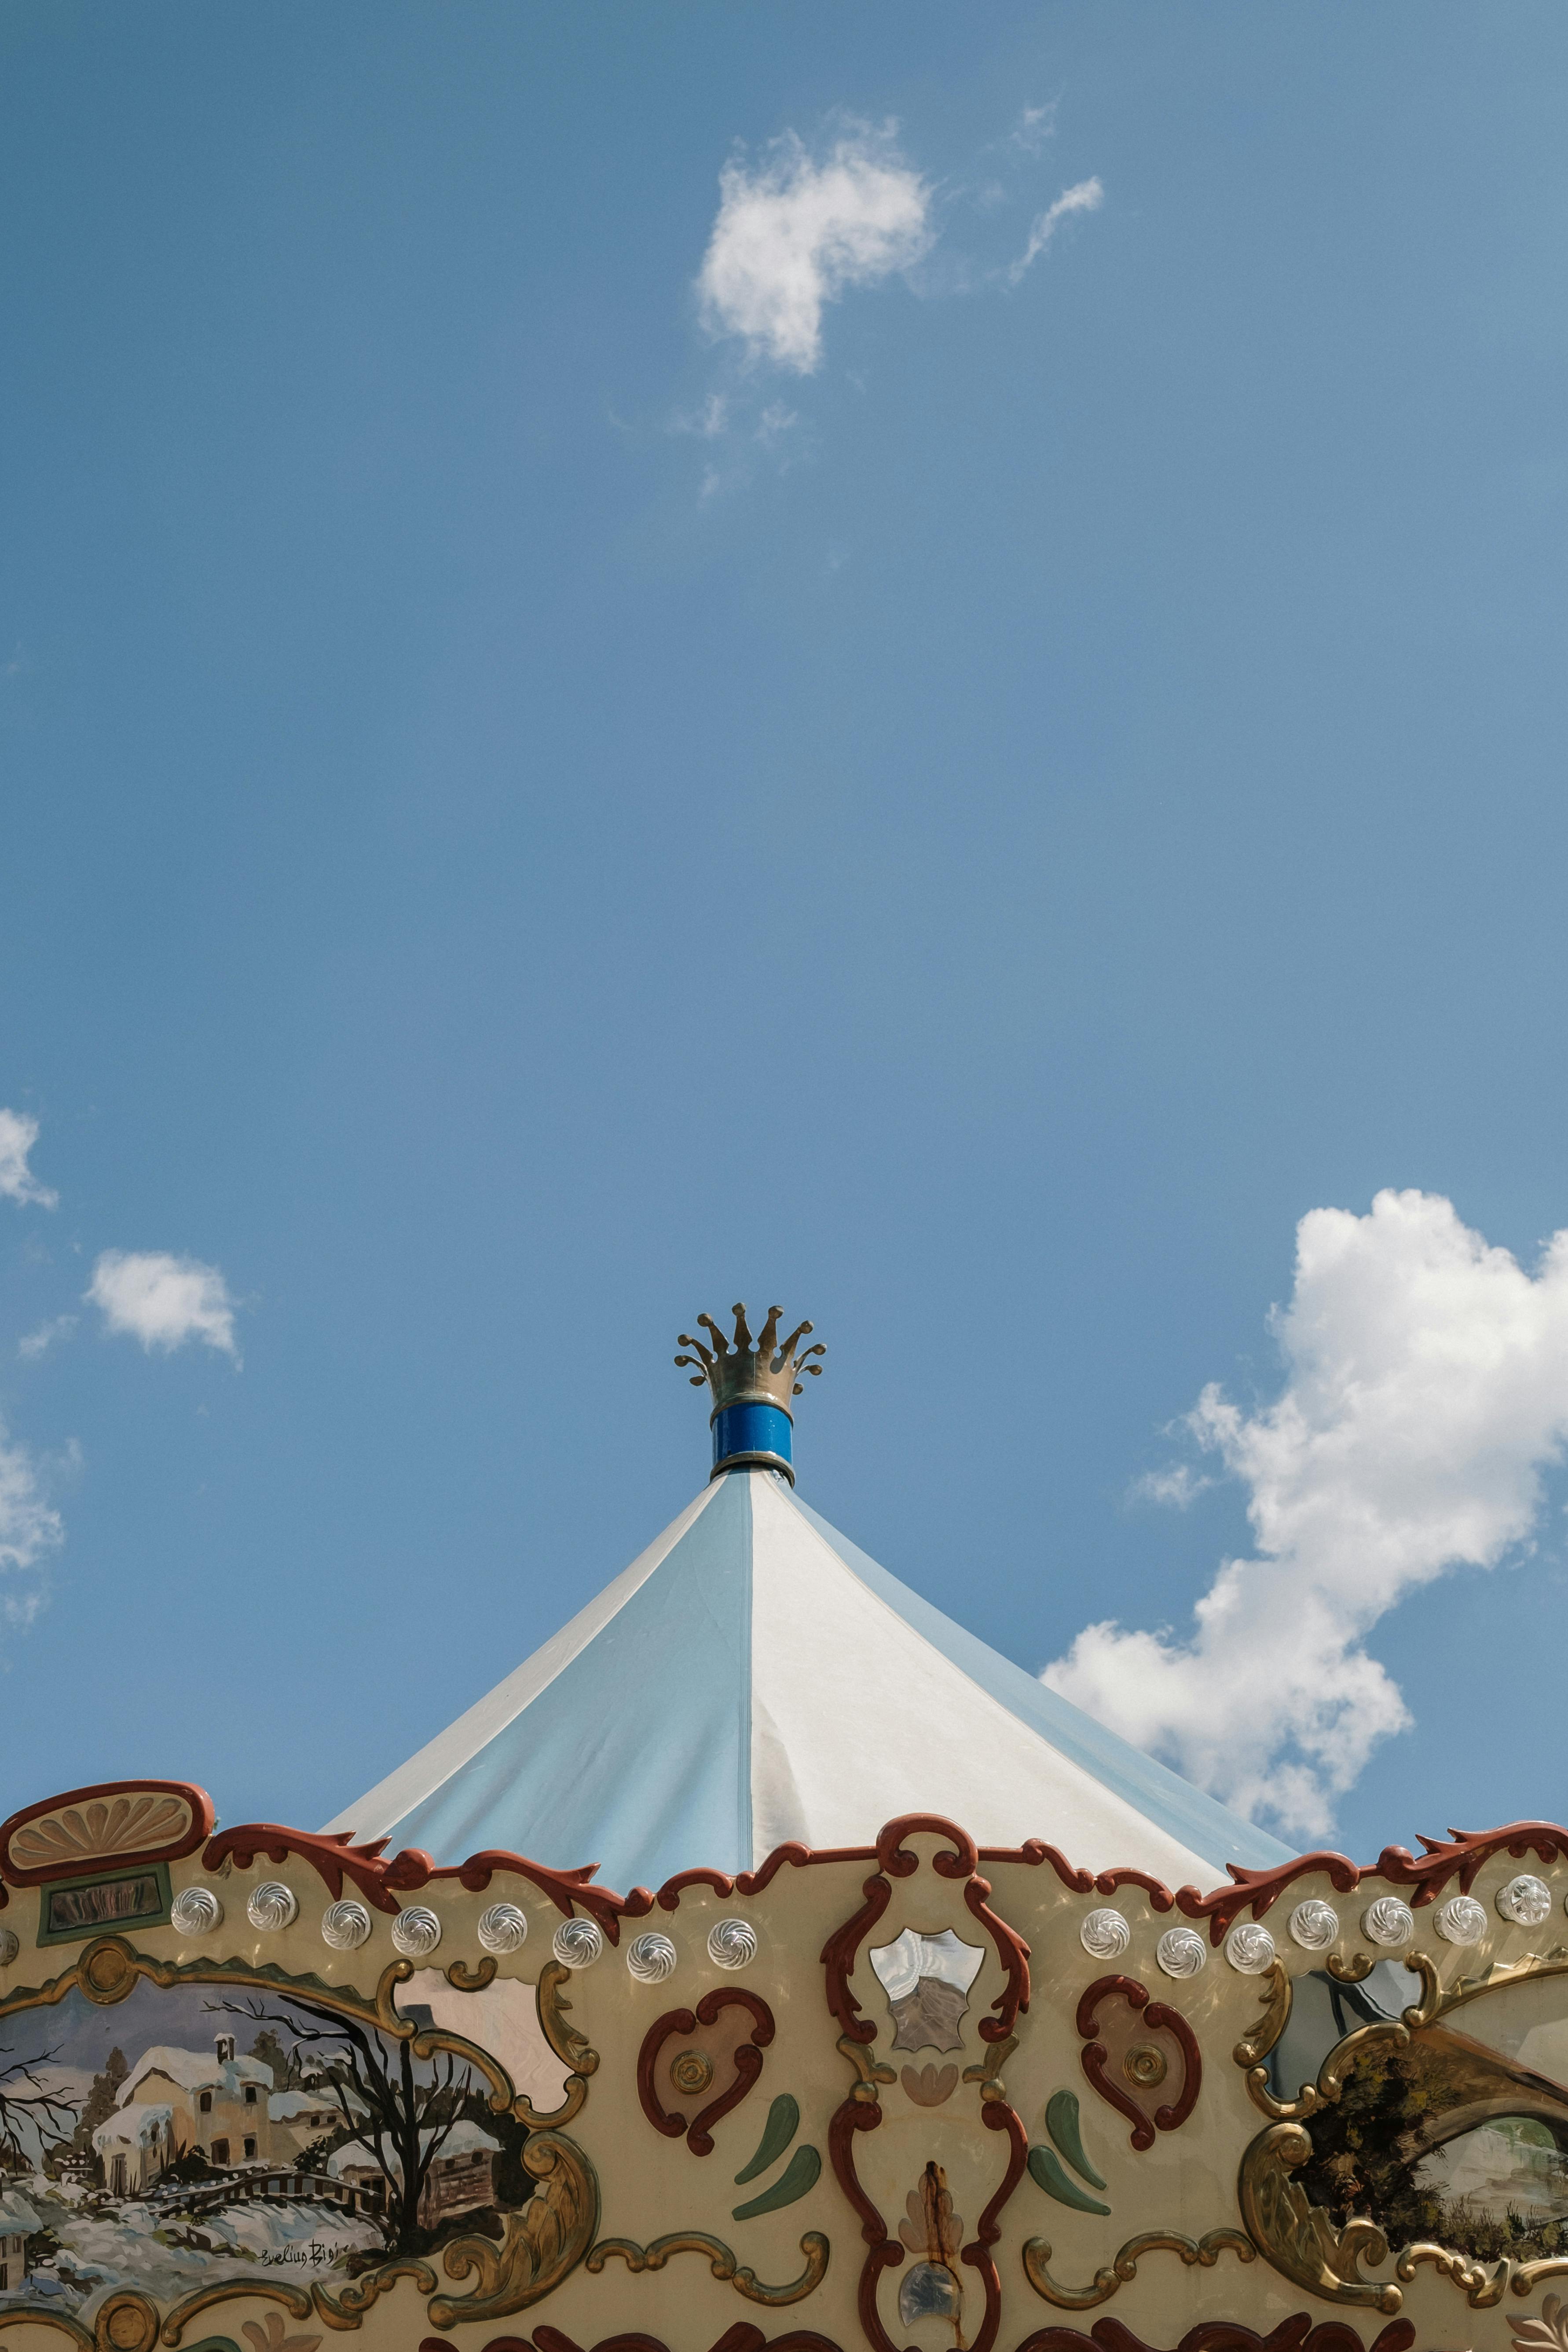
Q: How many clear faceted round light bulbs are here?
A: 15